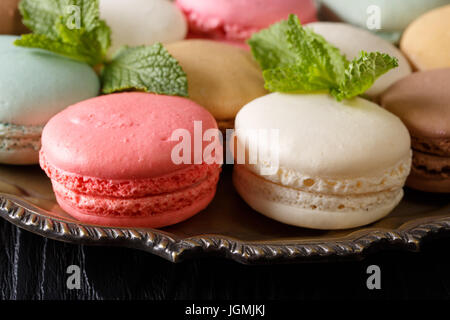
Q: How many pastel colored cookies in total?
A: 11